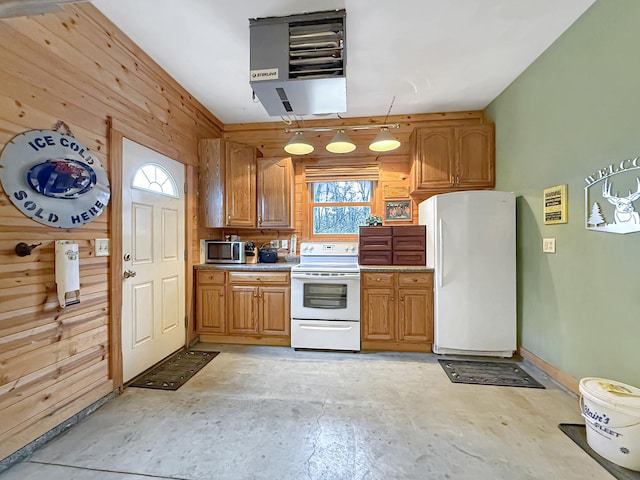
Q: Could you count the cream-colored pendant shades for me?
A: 3